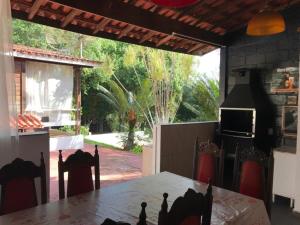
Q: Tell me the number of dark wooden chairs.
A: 6